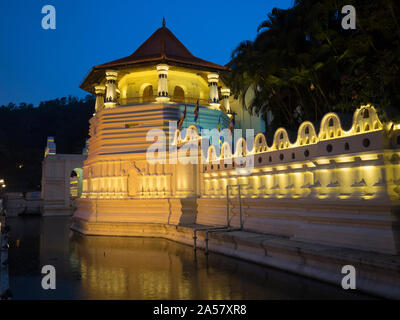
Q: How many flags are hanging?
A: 4